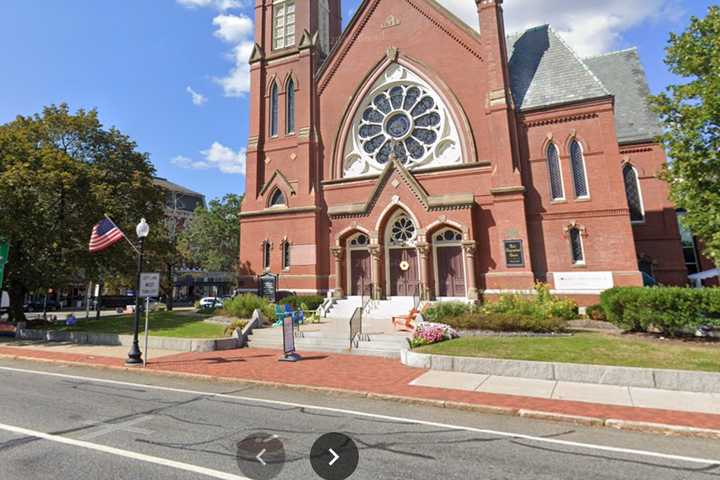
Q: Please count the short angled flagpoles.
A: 1